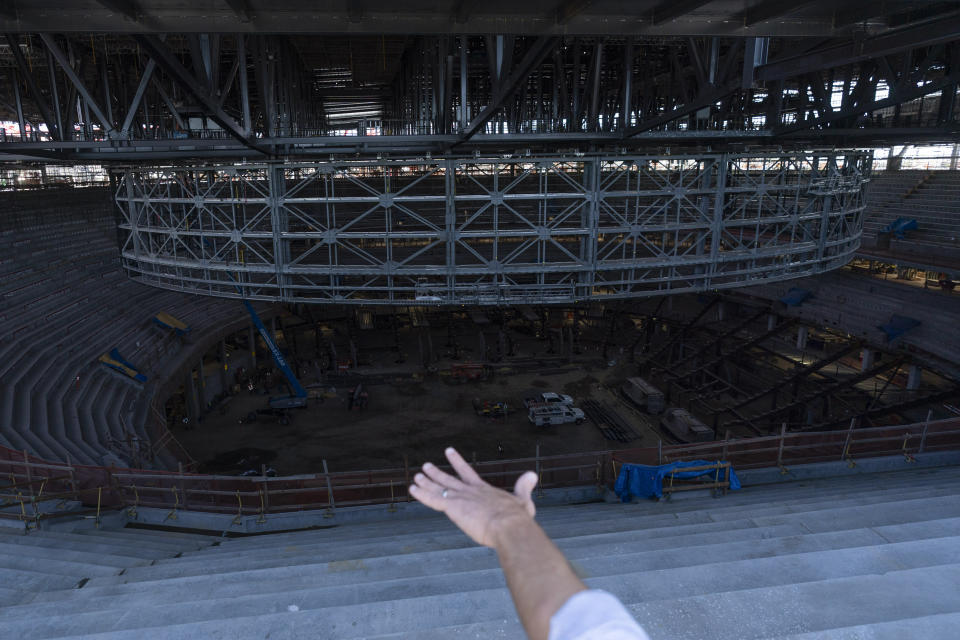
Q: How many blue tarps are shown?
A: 6